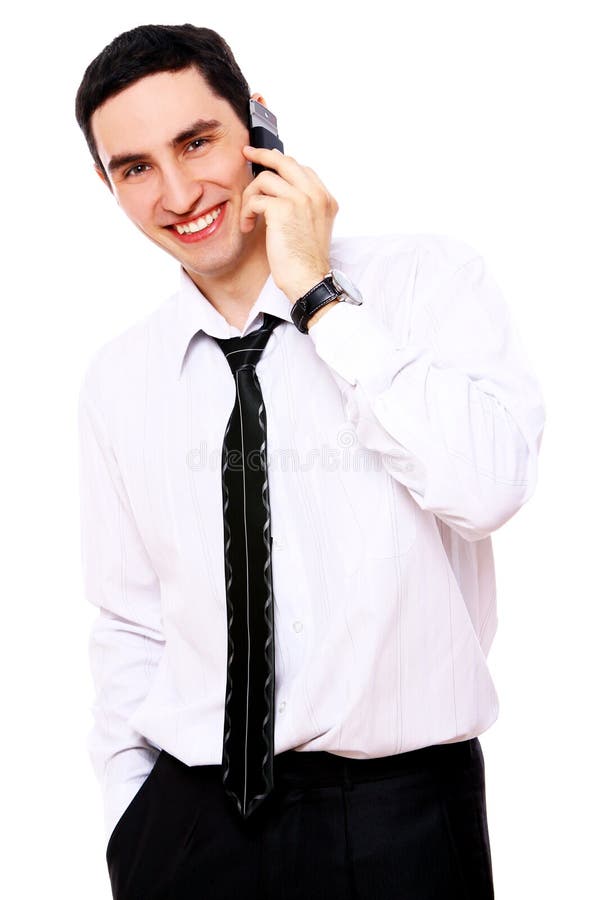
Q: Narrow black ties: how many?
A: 1